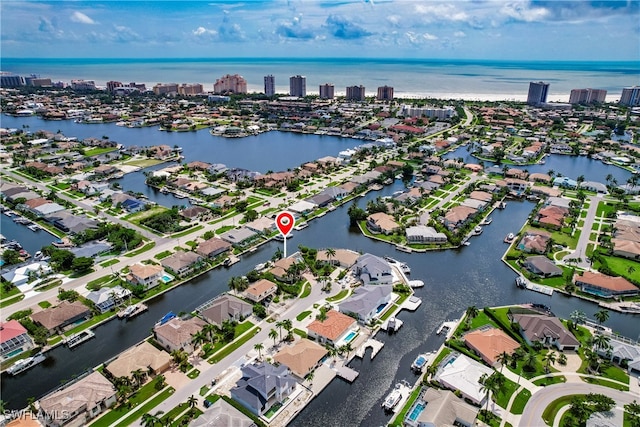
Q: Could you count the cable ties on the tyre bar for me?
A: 0